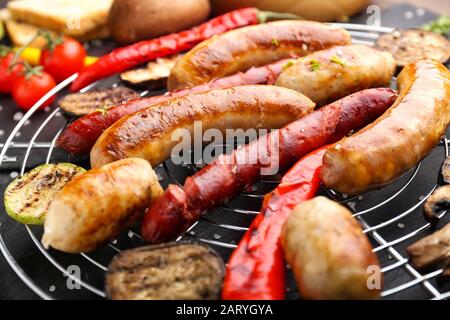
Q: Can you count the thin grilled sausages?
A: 2